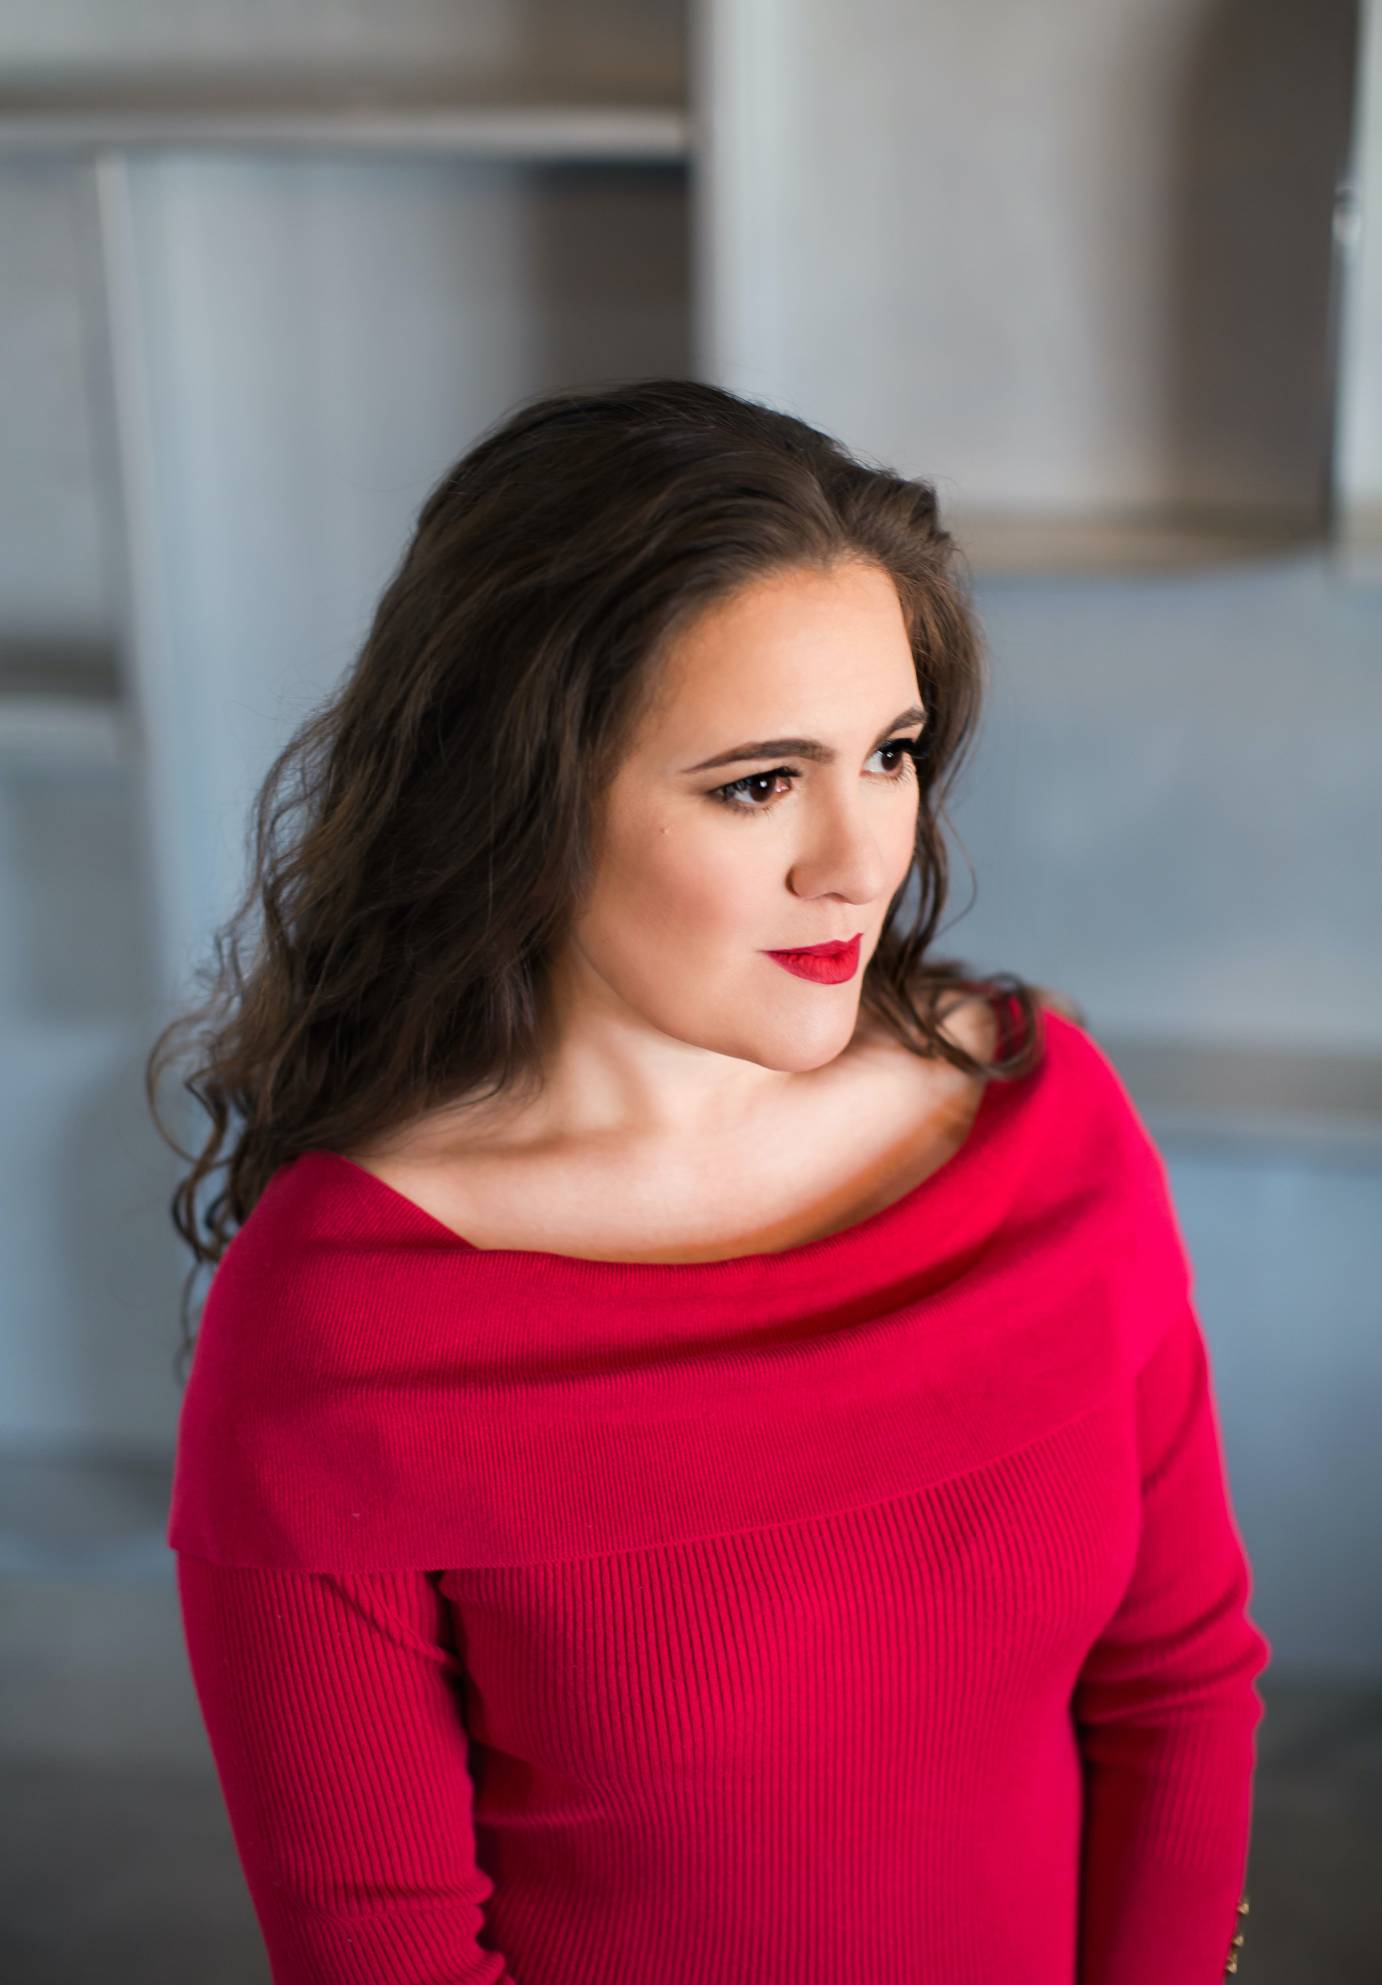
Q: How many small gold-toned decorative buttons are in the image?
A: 3